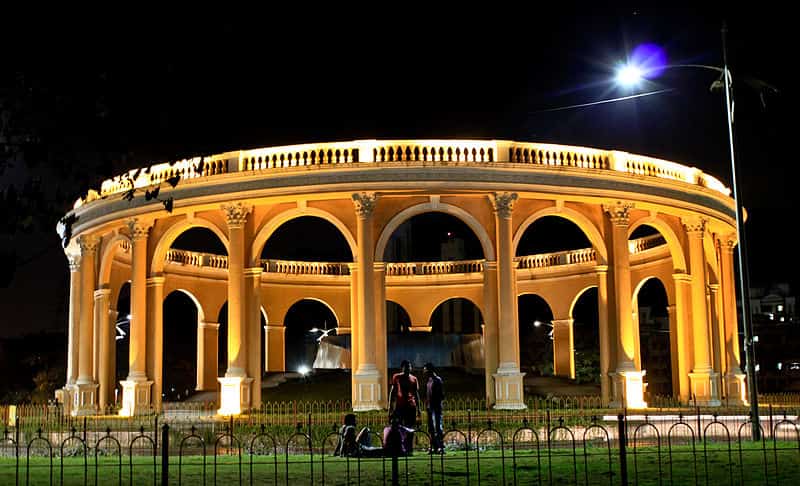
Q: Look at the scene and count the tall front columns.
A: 9